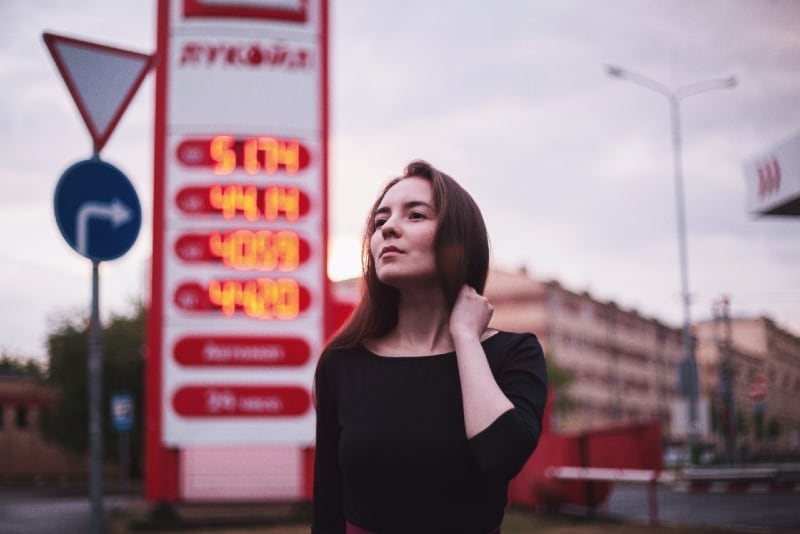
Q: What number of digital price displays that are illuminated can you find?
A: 4